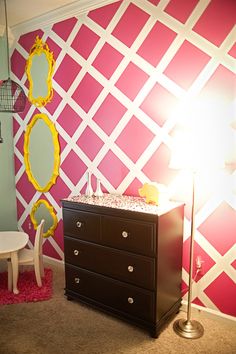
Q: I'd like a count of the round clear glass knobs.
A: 6